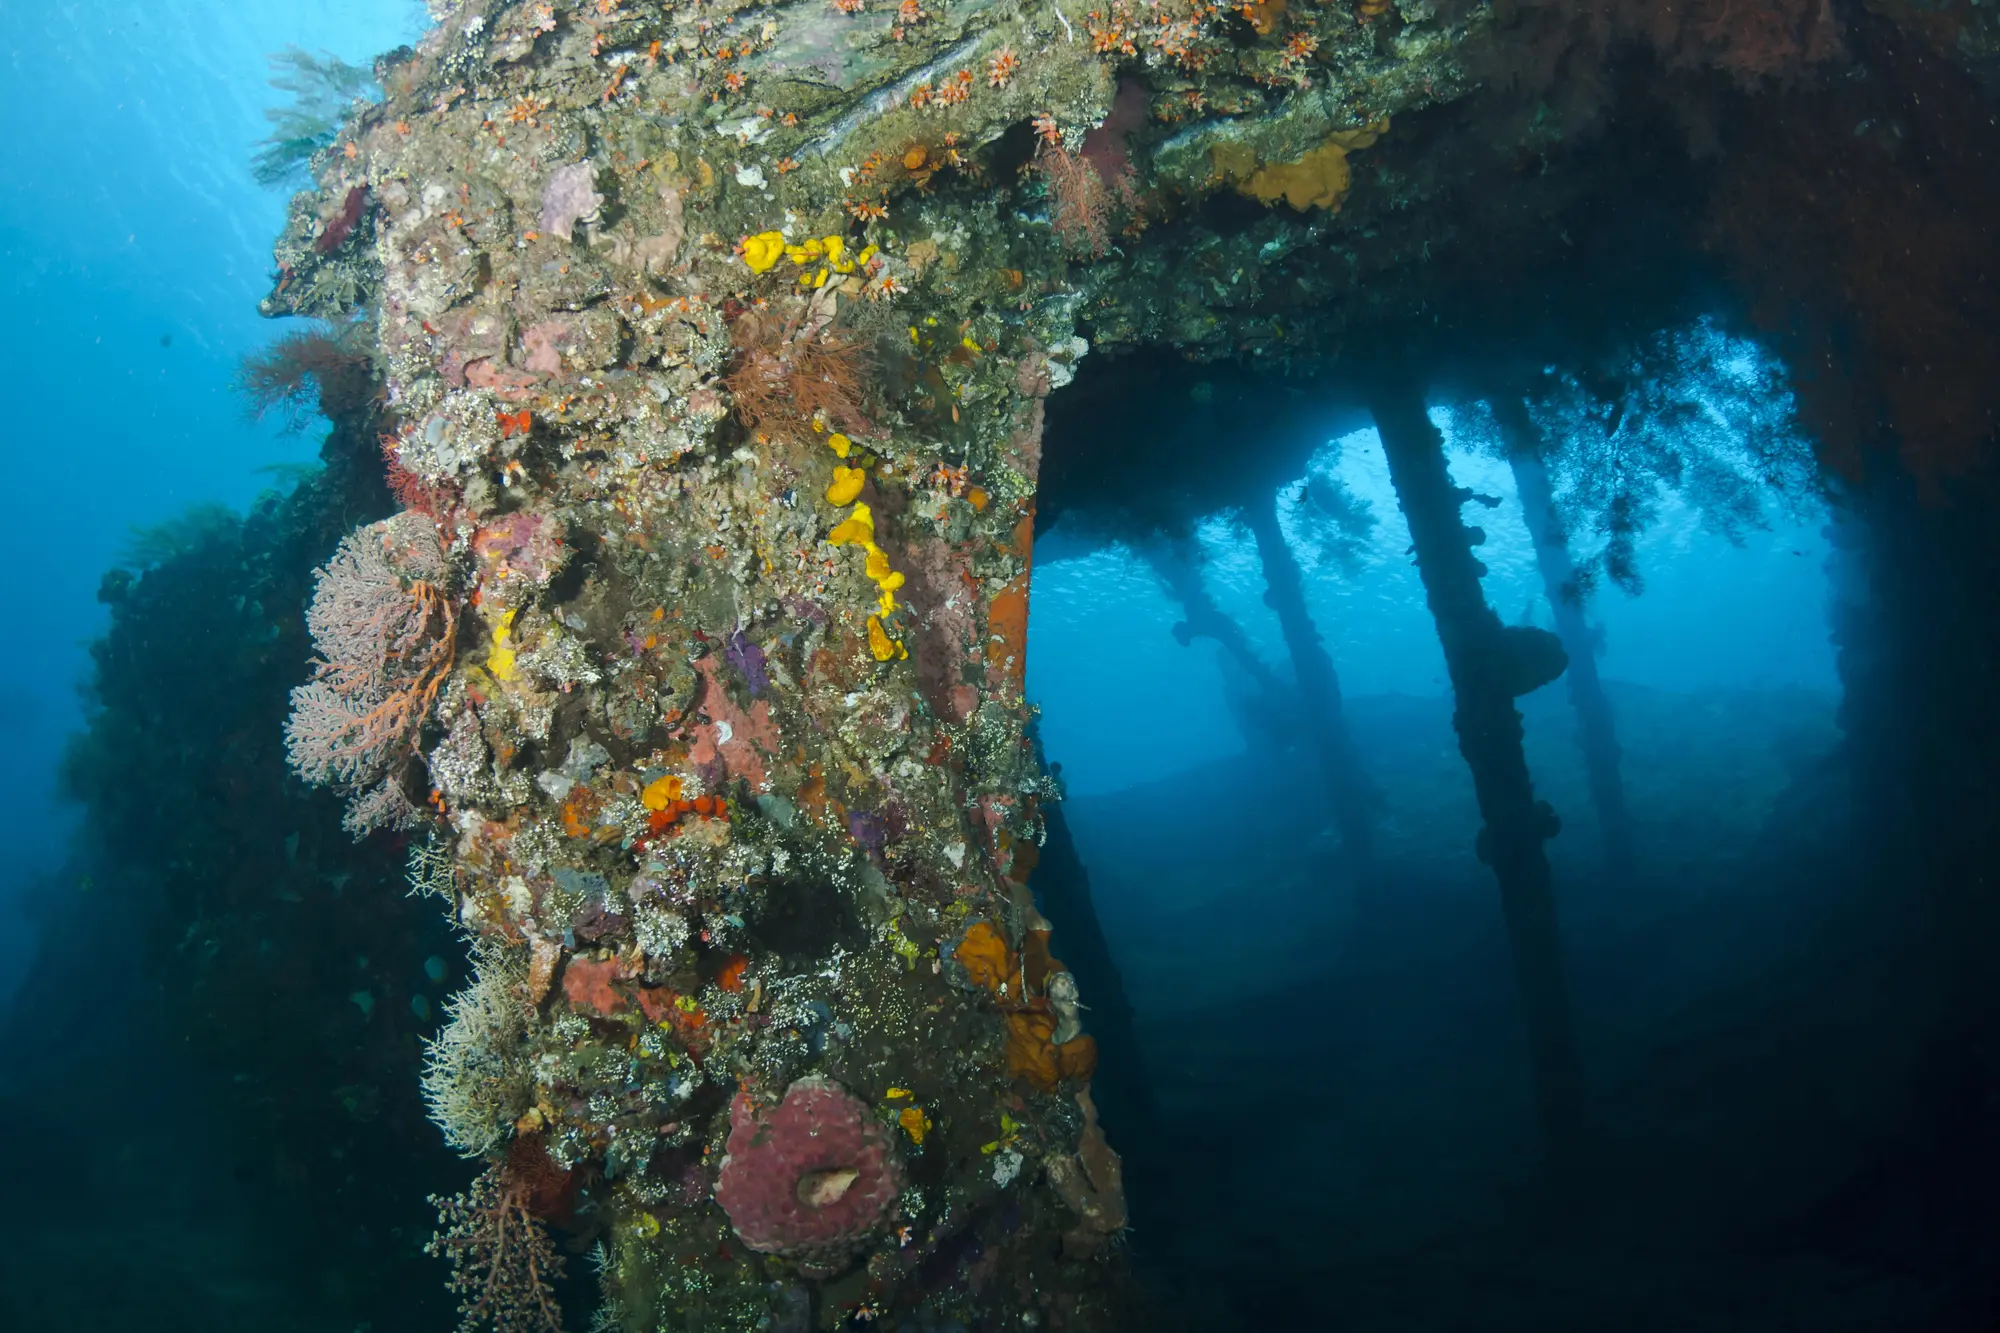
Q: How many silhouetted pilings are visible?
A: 4